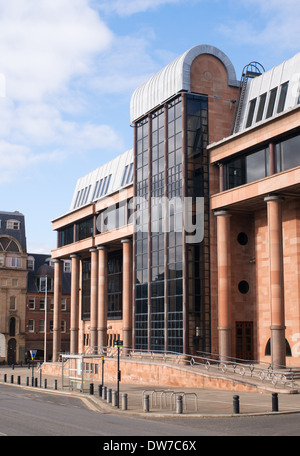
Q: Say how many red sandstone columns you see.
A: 7